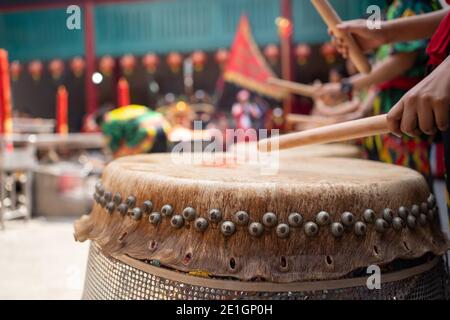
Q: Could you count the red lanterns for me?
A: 13